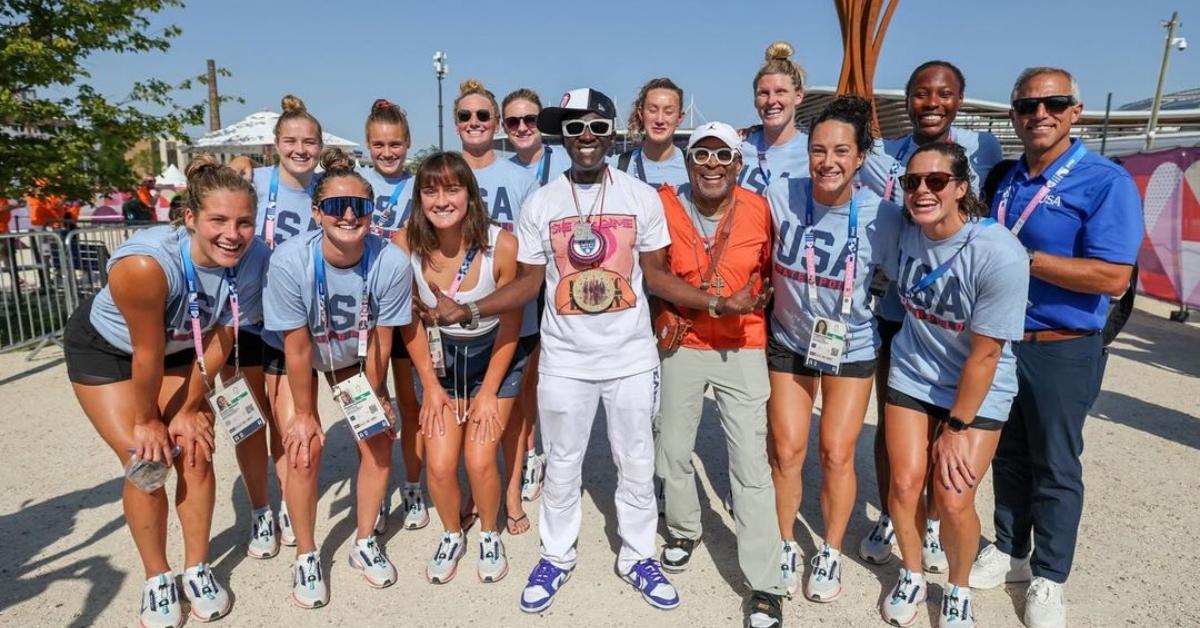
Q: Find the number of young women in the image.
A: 12